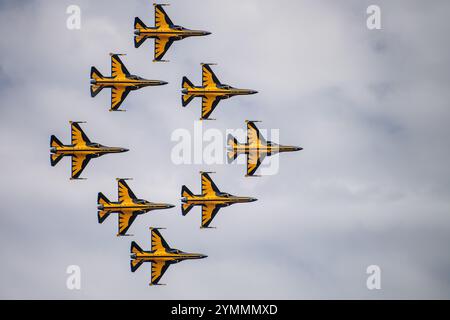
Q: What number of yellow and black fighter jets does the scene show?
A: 8